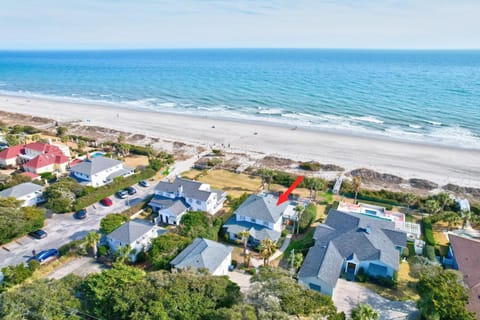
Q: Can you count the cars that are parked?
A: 7